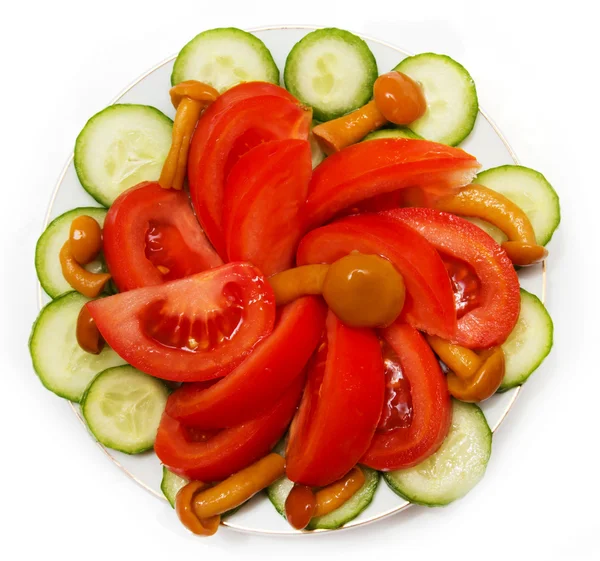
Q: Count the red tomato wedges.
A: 11